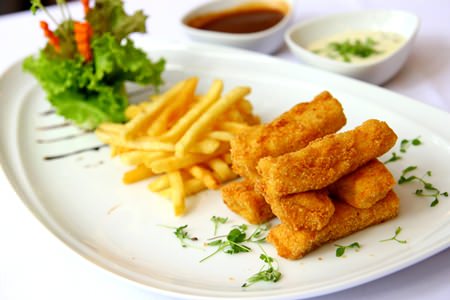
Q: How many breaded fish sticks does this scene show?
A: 6